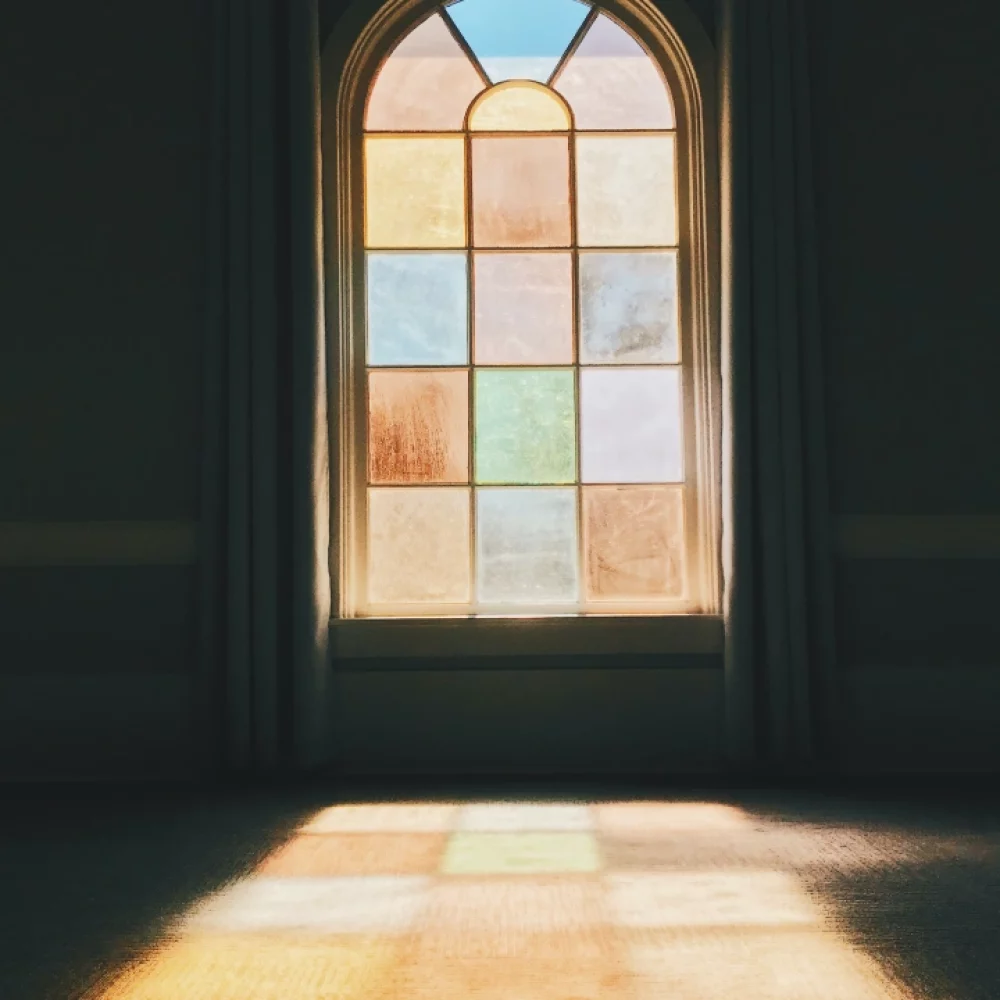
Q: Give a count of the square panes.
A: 12